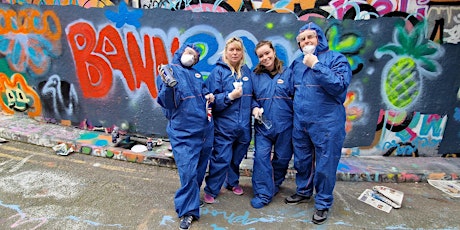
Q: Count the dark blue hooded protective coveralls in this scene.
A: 4